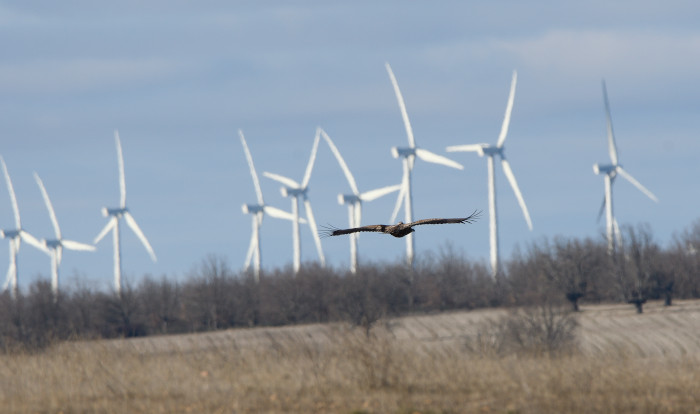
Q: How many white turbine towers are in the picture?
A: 9